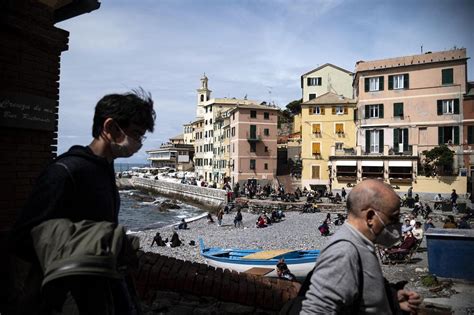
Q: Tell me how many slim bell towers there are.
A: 1